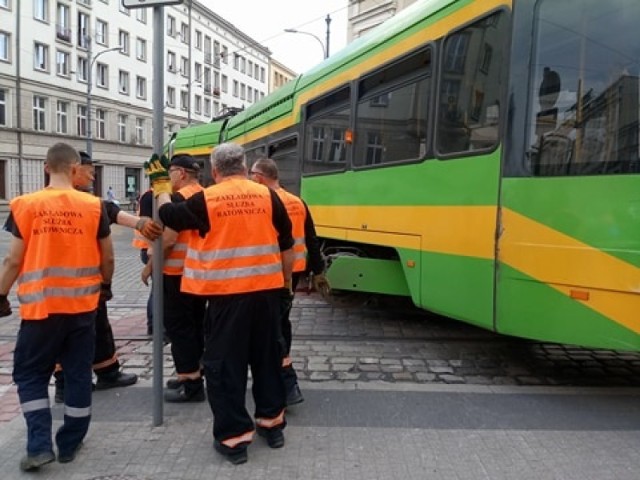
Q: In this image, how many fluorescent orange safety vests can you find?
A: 5